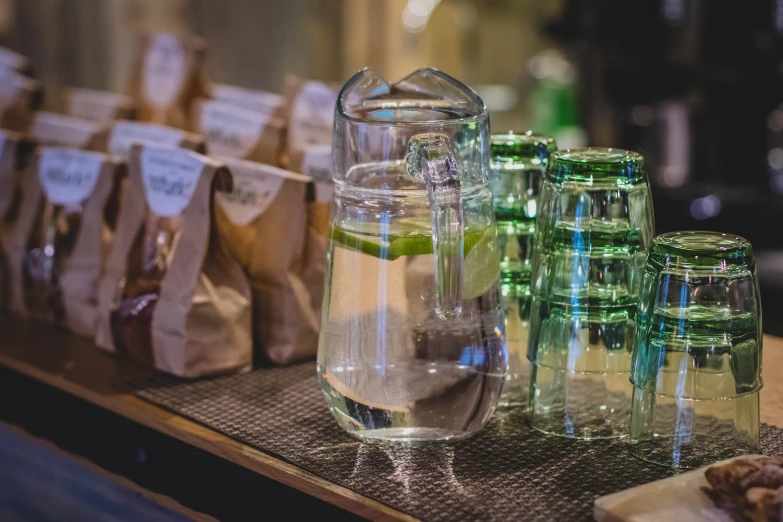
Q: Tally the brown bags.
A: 14